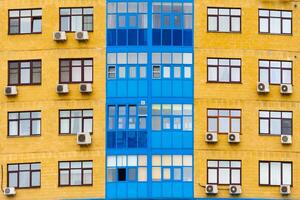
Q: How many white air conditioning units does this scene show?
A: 15